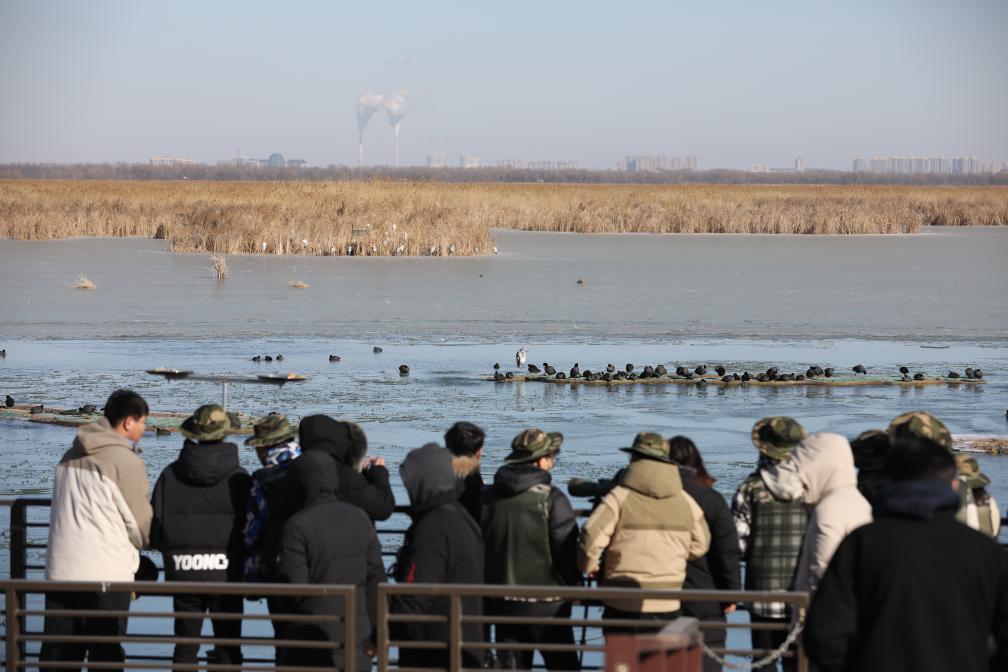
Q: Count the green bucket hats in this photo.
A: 8